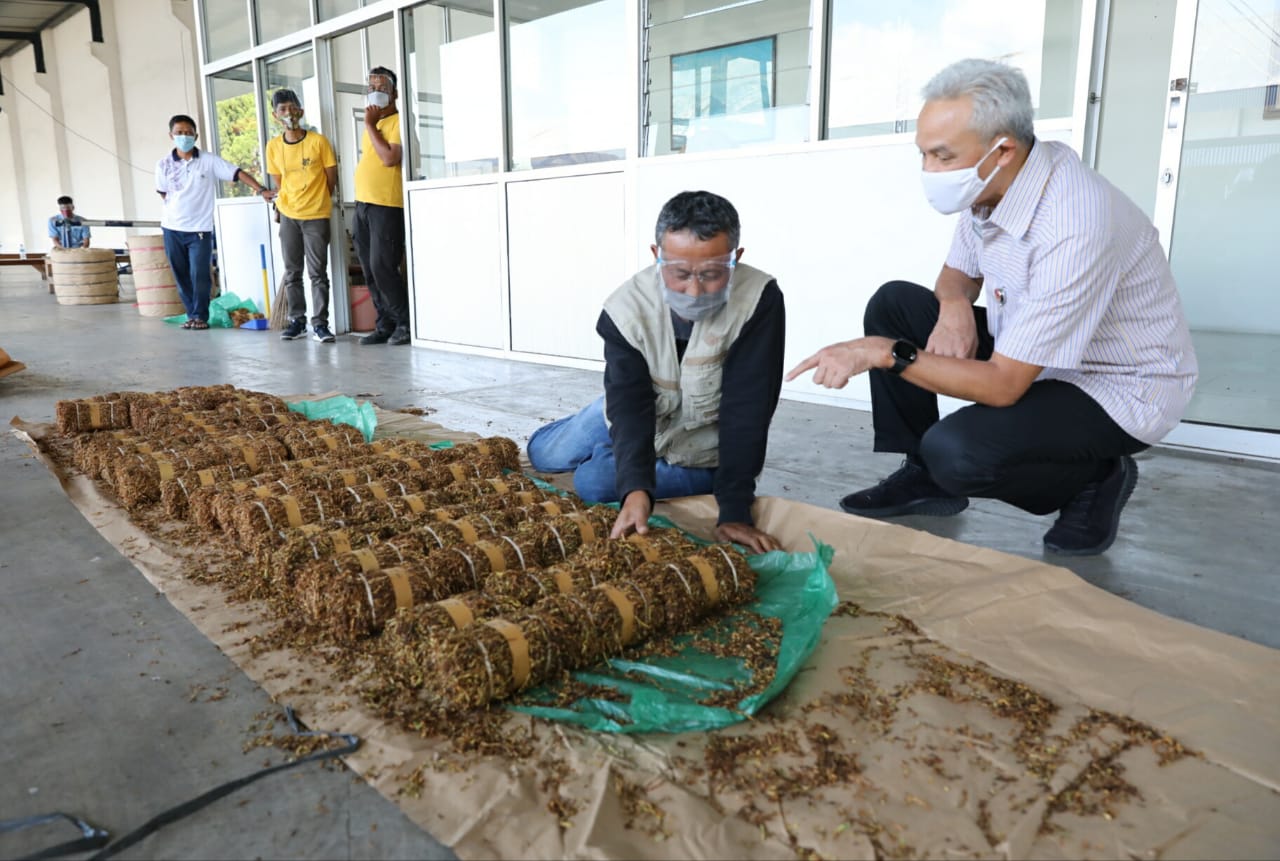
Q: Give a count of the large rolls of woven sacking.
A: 2